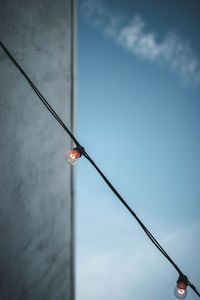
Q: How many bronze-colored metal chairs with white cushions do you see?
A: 0